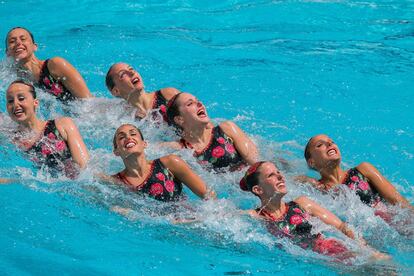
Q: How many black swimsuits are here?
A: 7